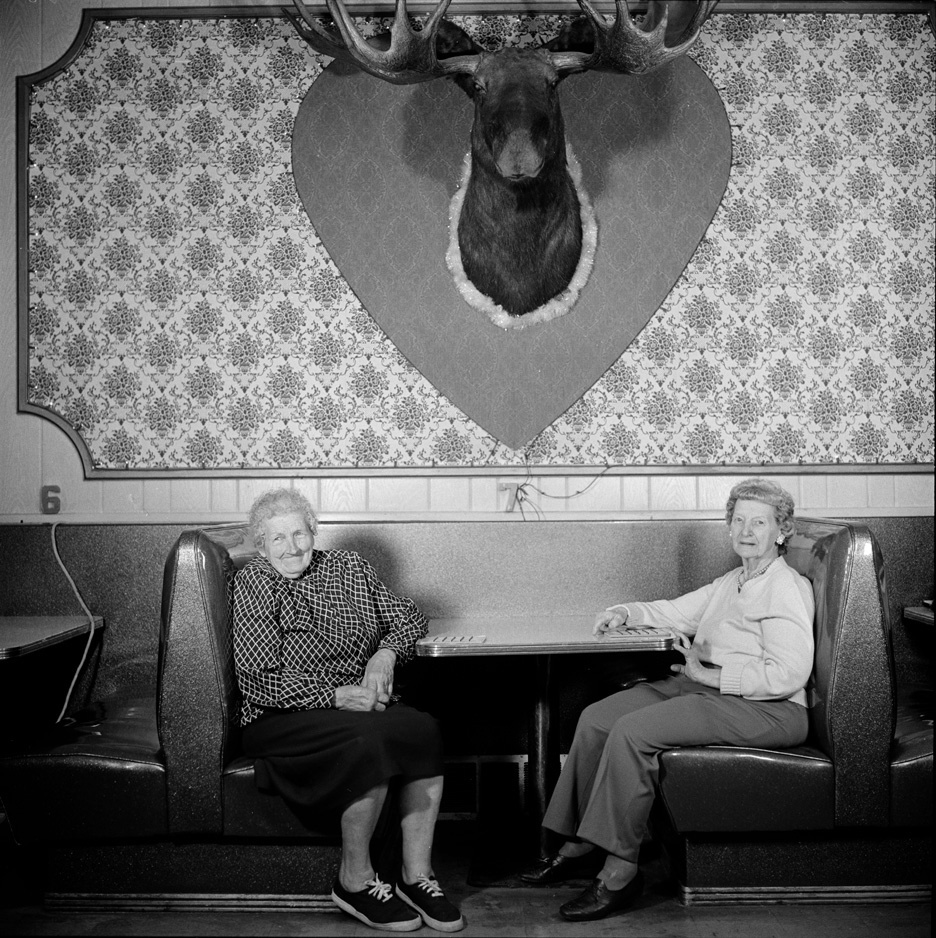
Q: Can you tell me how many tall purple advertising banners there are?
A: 0